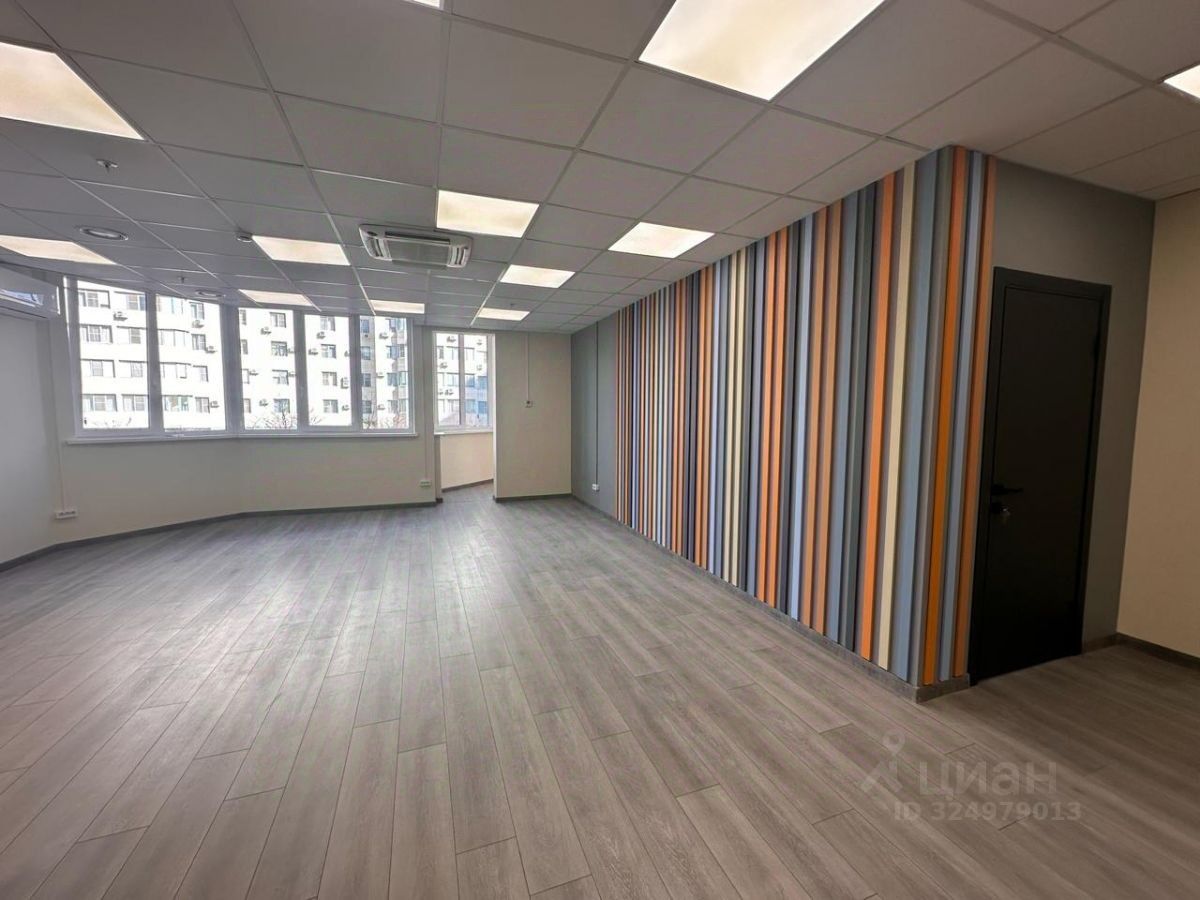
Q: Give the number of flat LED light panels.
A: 12